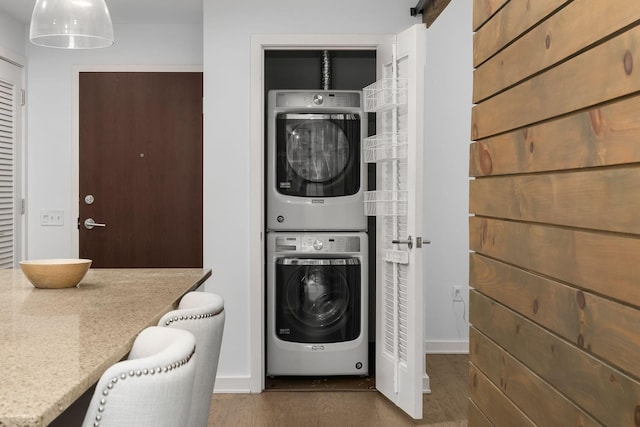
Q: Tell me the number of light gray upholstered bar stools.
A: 2